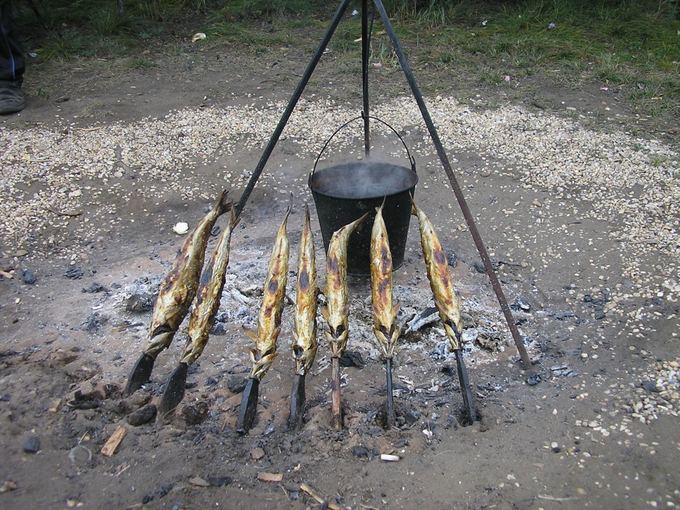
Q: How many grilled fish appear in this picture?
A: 7